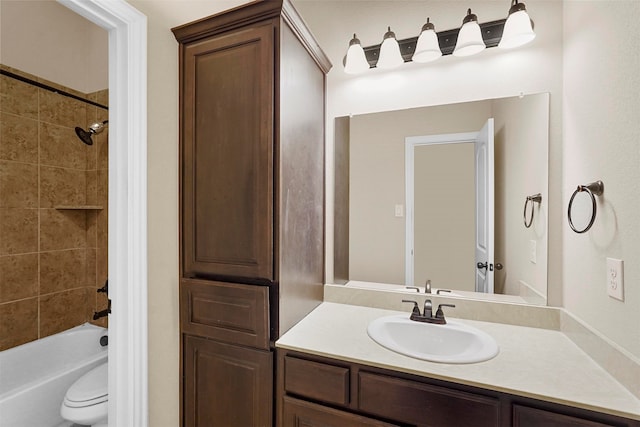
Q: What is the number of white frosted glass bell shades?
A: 5